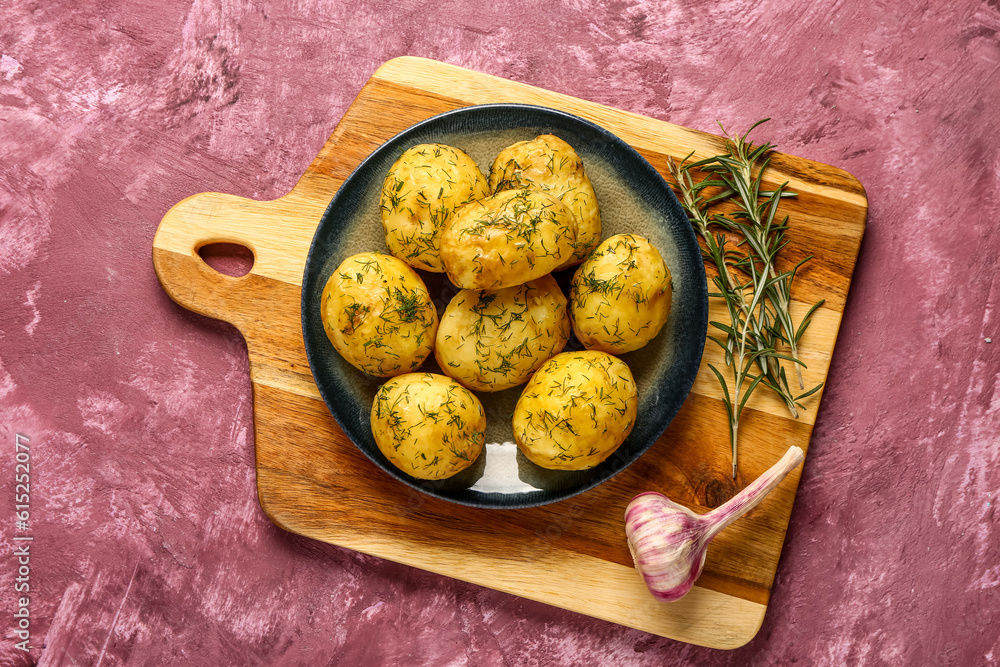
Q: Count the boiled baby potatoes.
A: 8